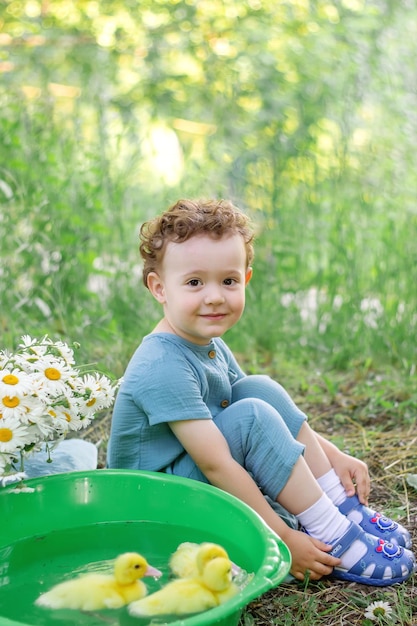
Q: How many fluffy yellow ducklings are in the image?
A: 3